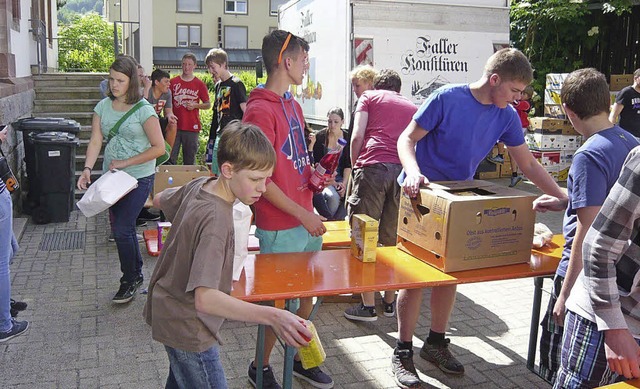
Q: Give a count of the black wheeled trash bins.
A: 2